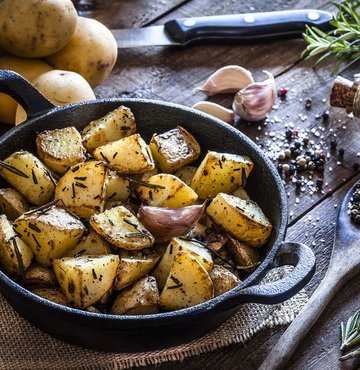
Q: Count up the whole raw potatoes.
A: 4